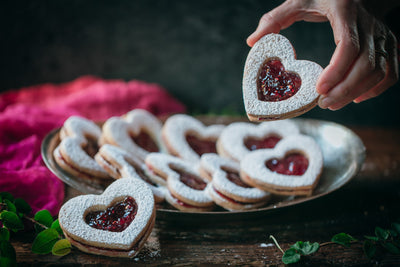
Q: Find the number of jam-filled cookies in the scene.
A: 10